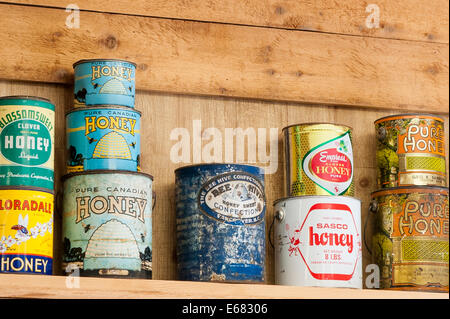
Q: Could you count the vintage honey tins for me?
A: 10